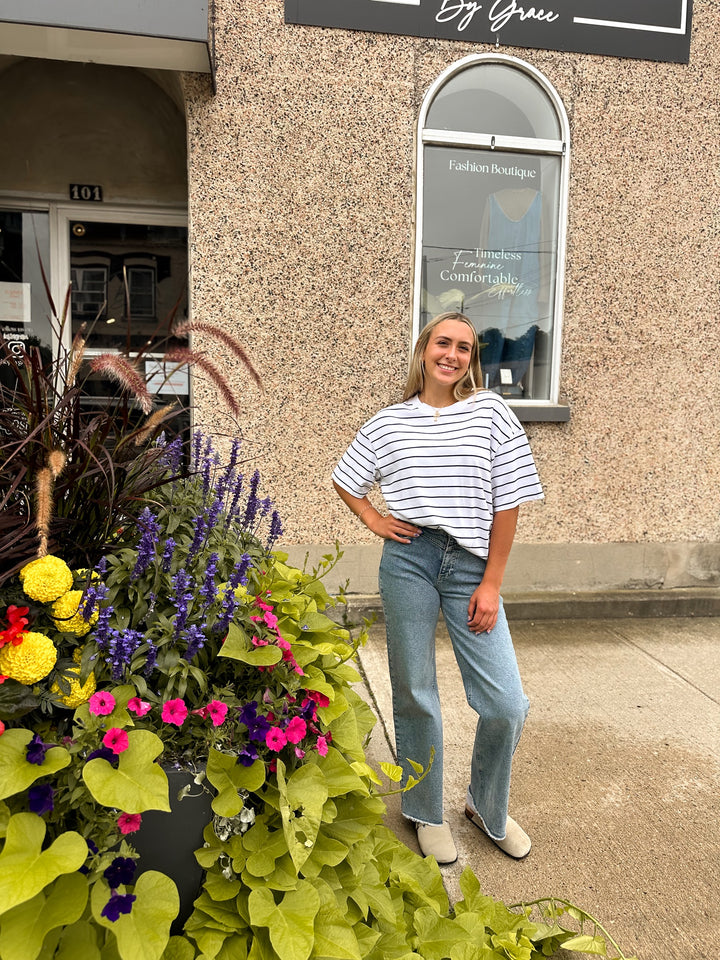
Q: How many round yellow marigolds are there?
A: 4